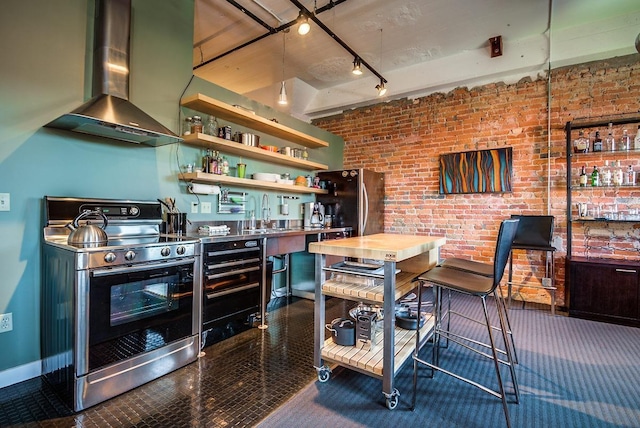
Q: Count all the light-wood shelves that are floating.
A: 3